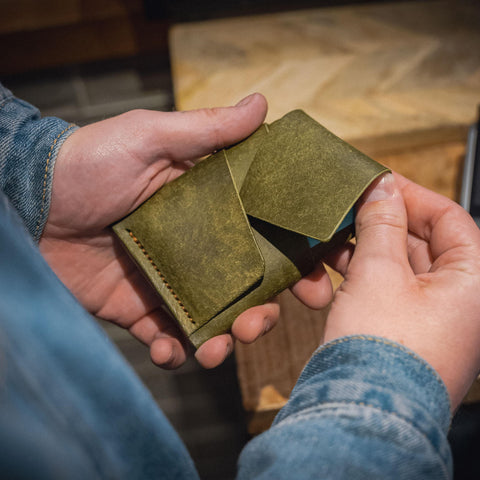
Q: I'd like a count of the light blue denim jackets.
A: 1